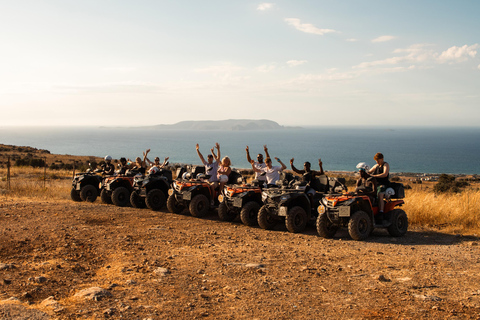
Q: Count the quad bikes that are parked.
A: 7